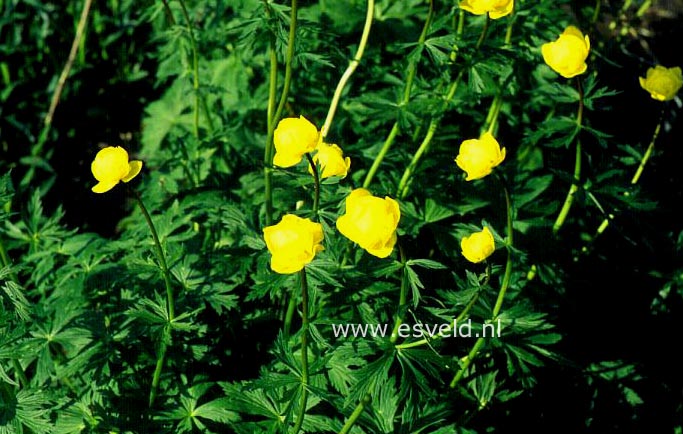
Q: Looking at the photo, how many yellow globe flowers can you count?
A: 10